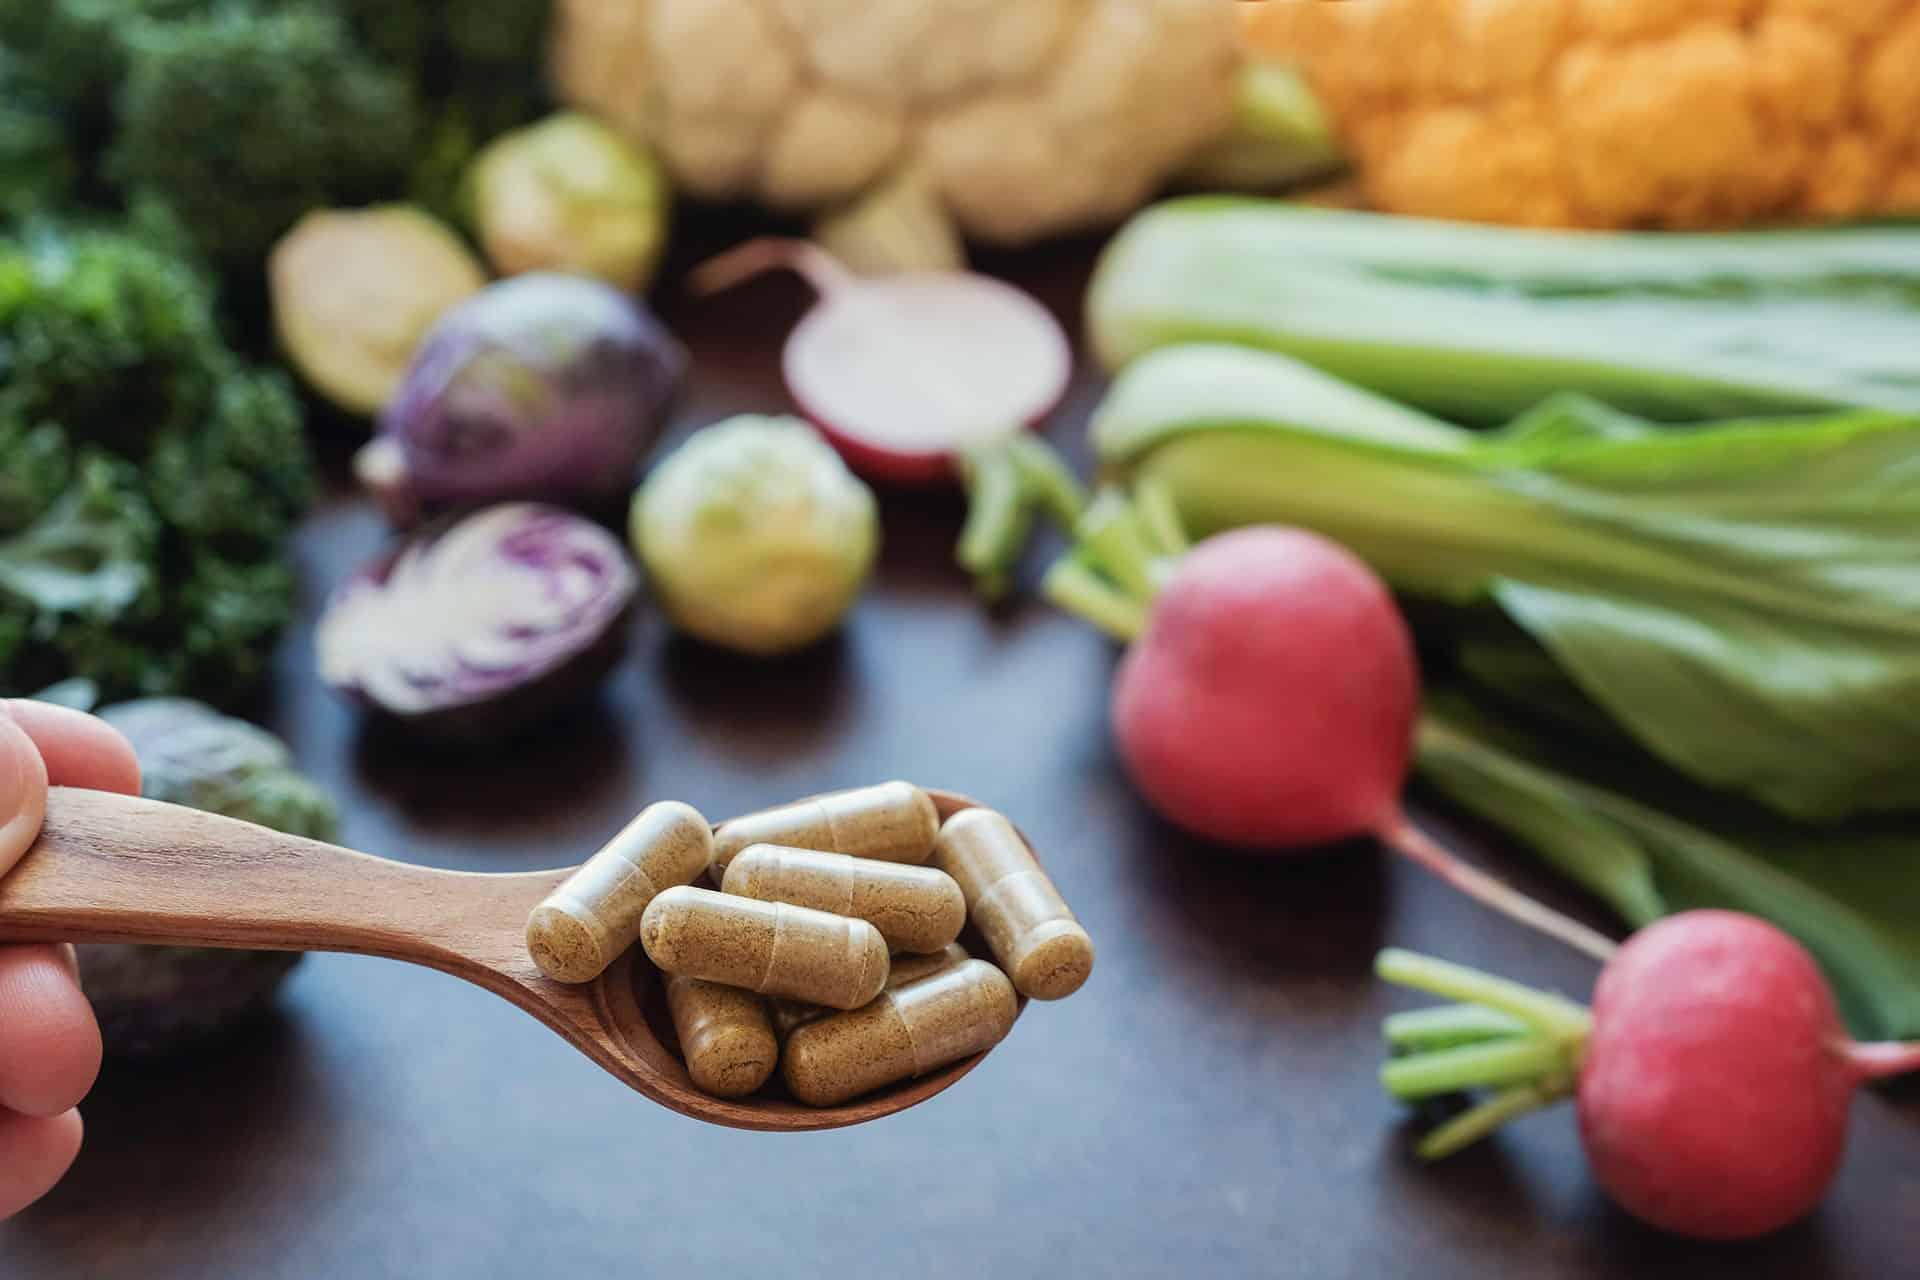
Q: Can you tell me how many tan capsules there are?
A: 8